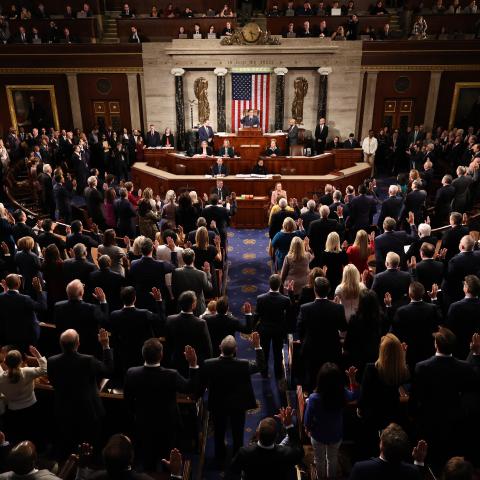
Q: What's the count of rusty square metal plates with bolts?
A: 0